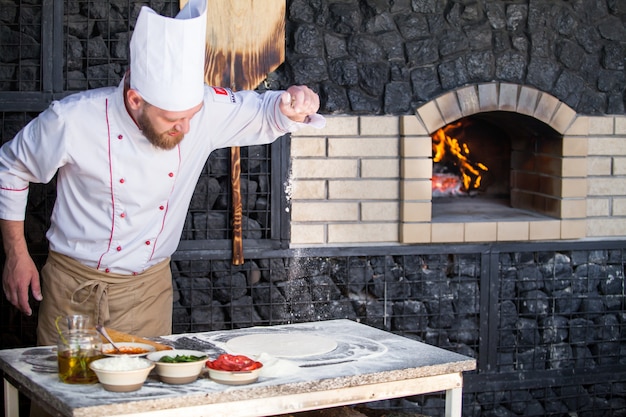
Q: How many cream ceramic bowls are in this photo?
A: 4